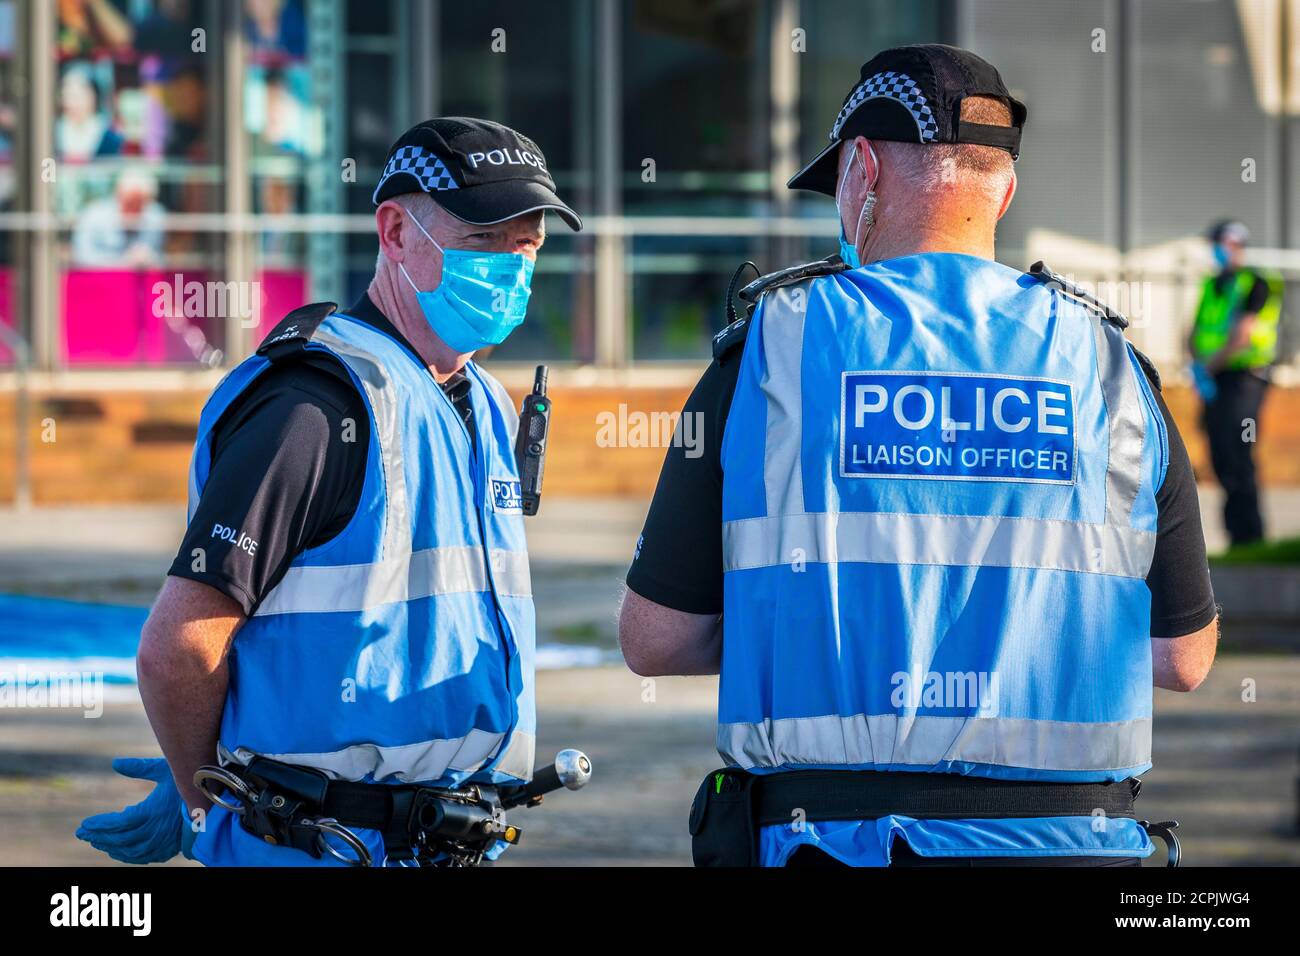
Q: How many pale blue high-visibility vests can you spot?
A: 2